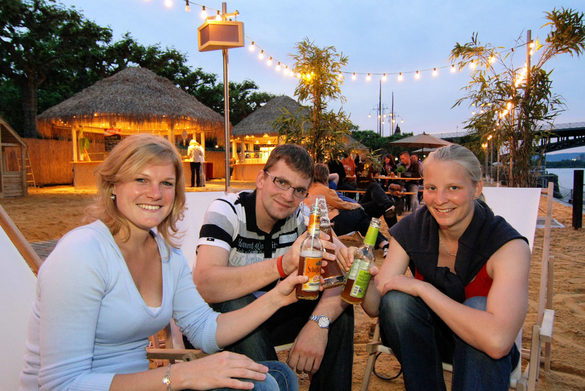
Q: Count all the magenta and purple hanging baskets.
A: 0